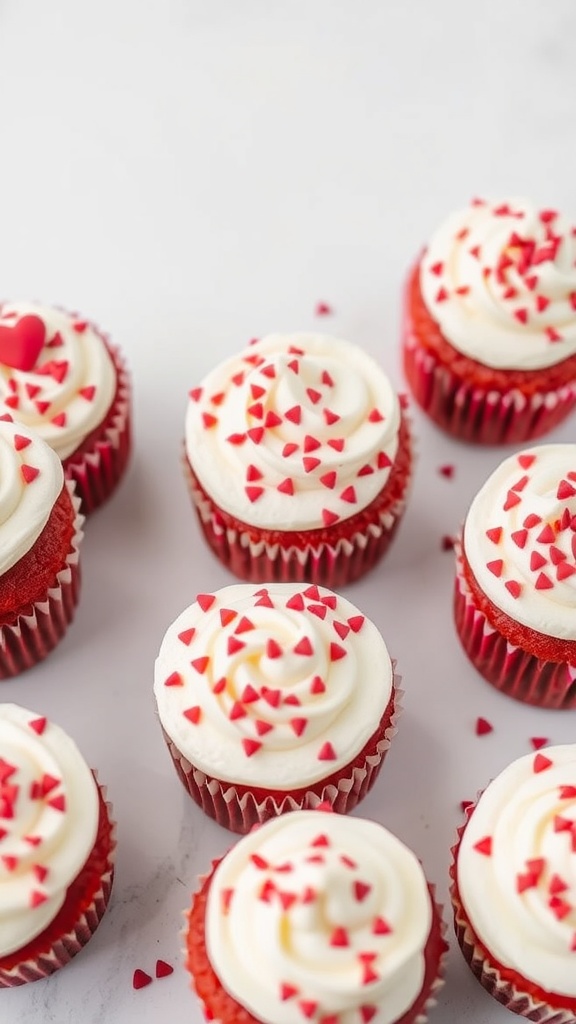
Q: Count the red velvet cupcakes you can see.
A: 9